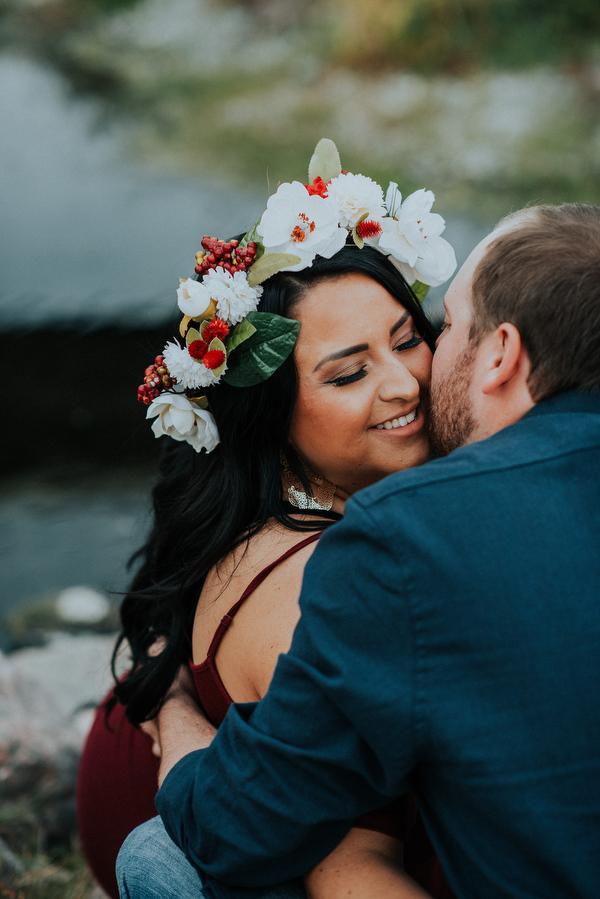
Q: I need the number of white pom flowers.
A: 3